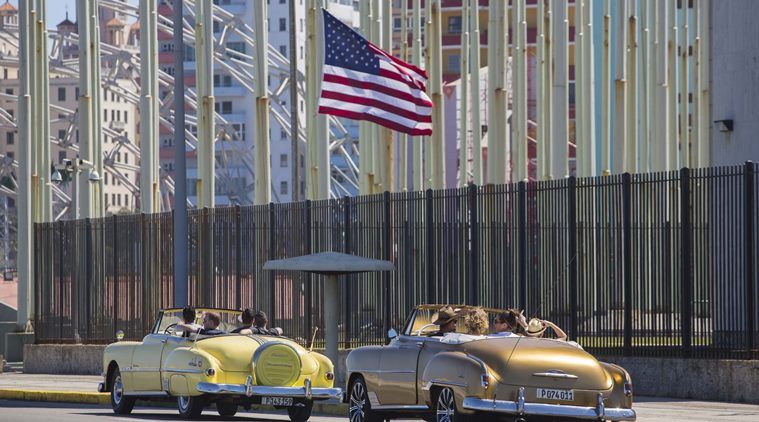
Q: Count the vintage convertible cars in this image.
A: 2